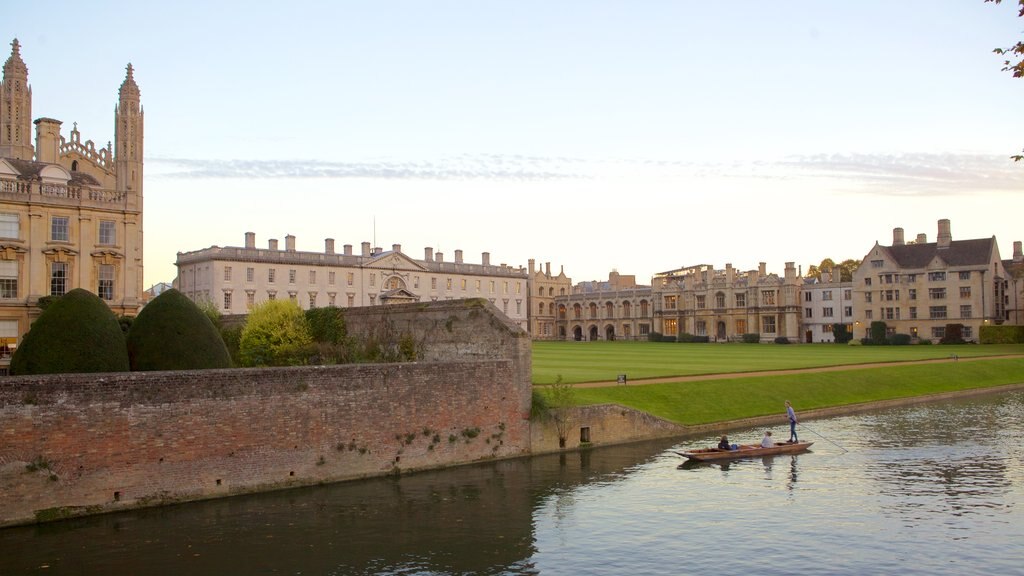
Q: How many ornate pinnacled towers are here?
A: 2